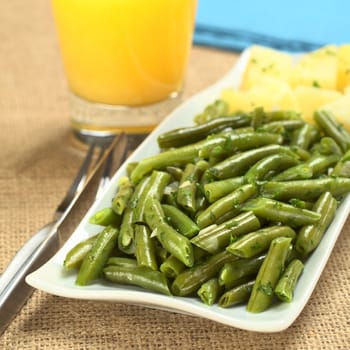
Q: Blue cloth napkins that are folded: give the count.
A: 1